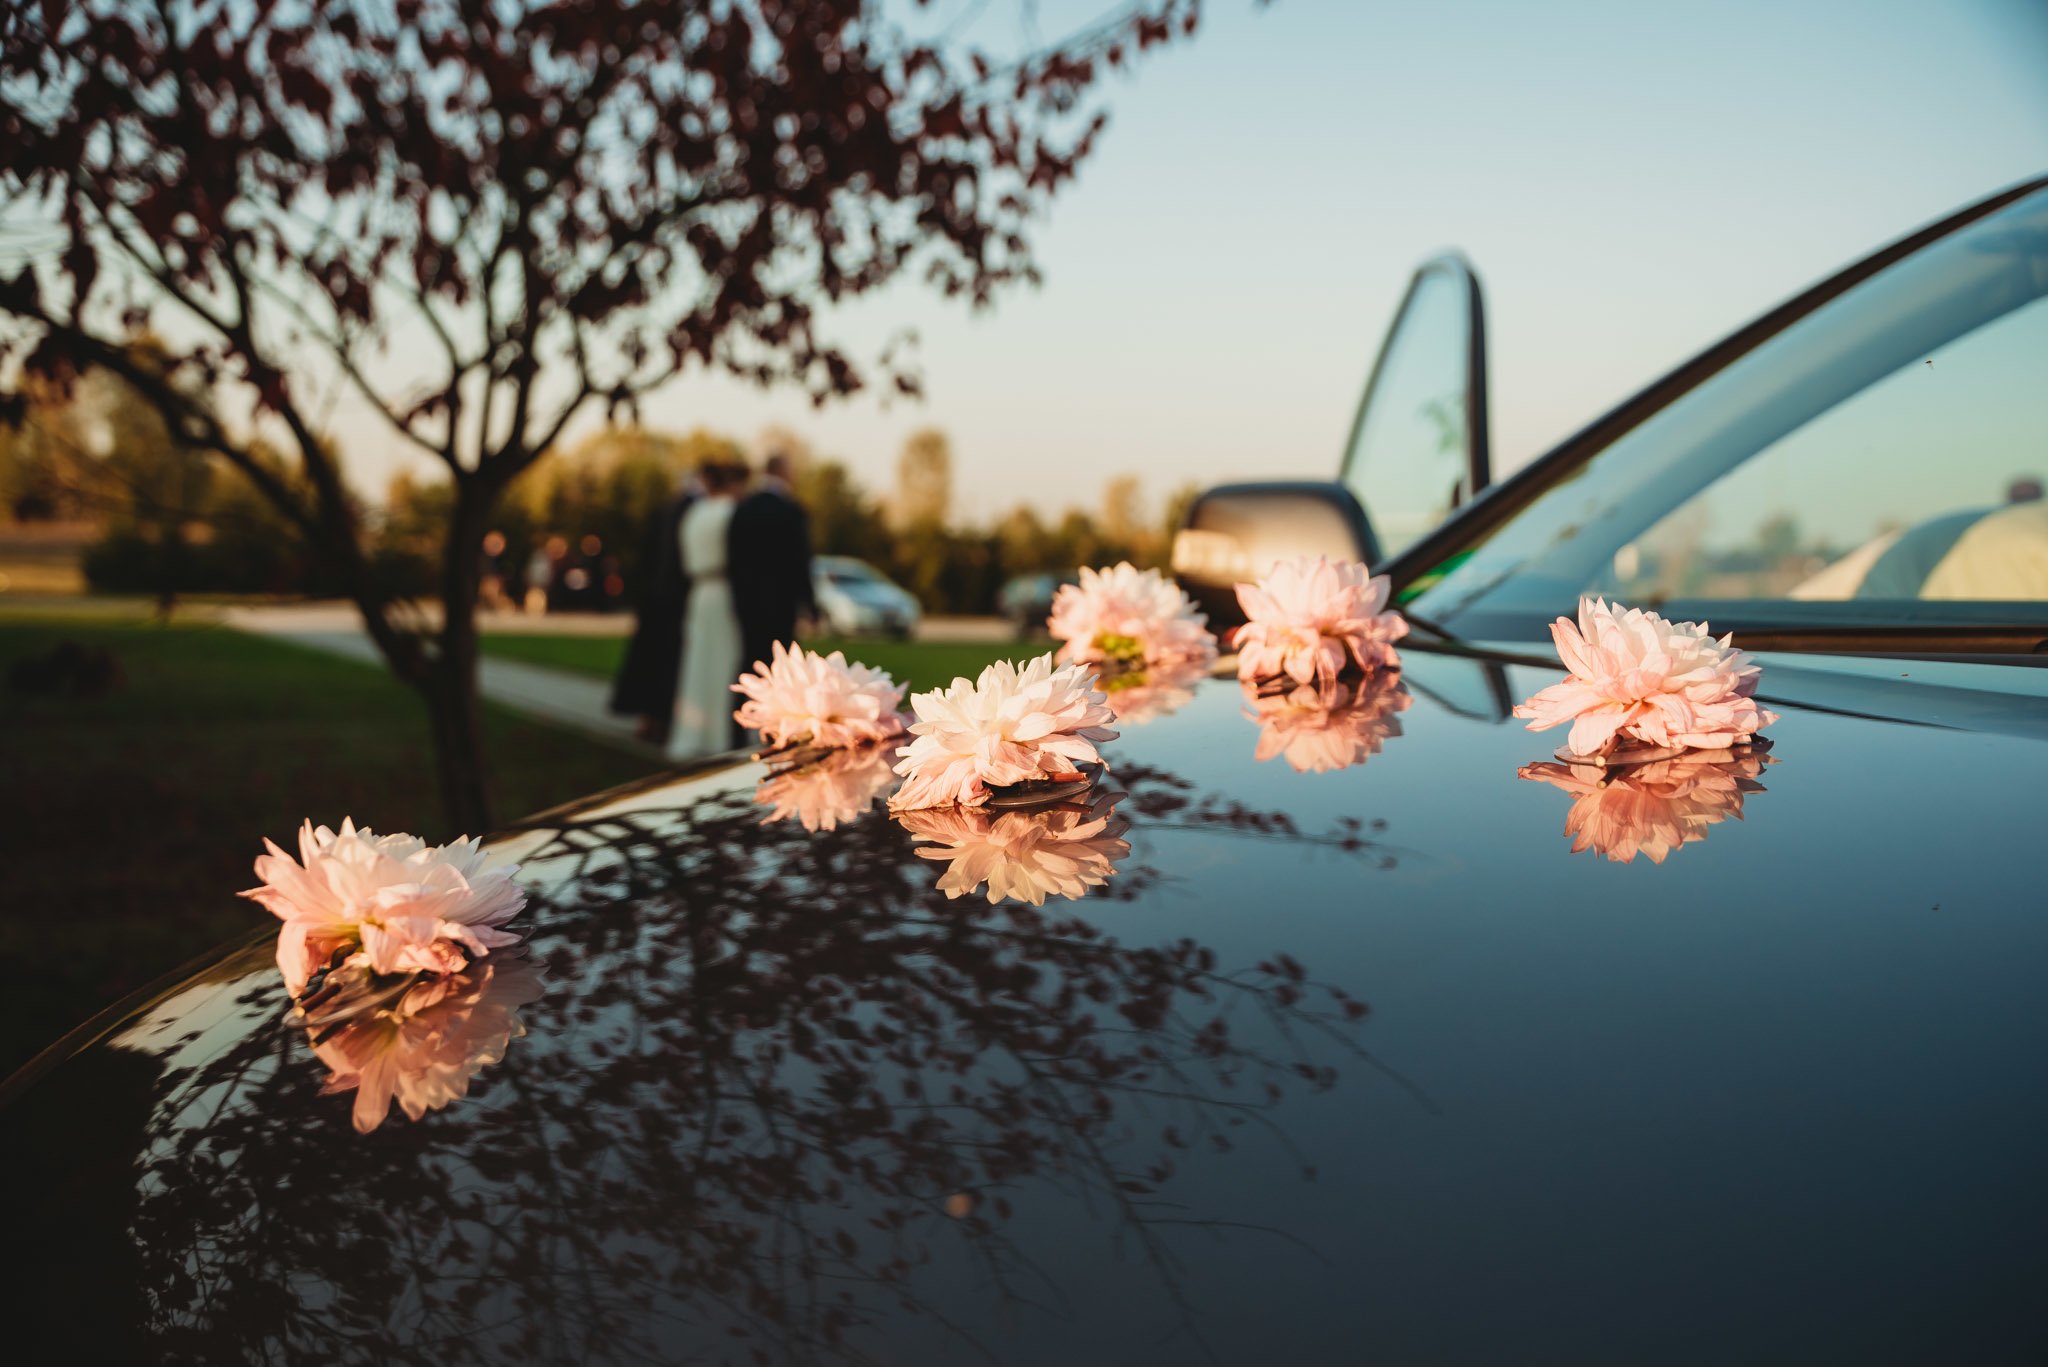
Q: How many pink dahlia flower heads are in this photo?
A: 6